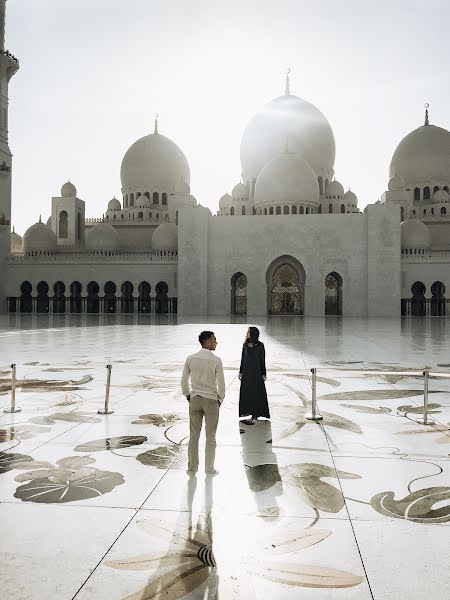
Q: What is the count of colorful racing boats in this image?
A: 0